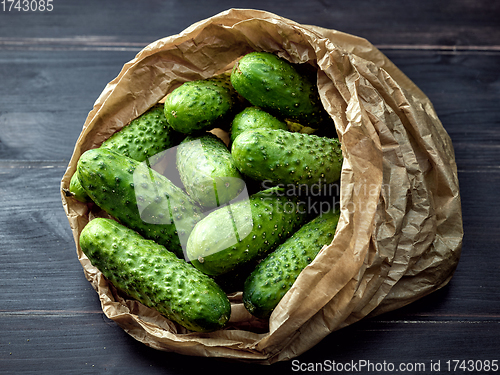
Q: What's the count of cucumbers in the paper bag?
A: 10